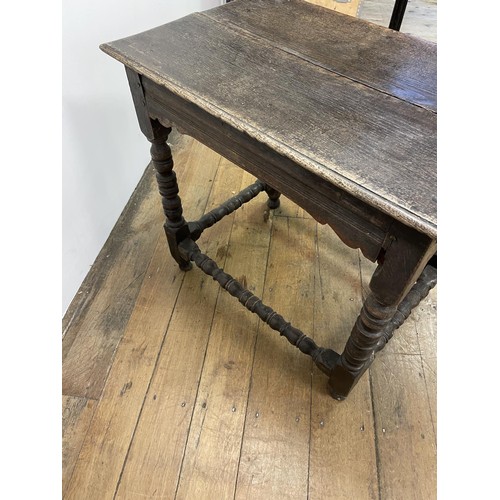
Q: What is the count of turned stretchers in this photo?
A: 3